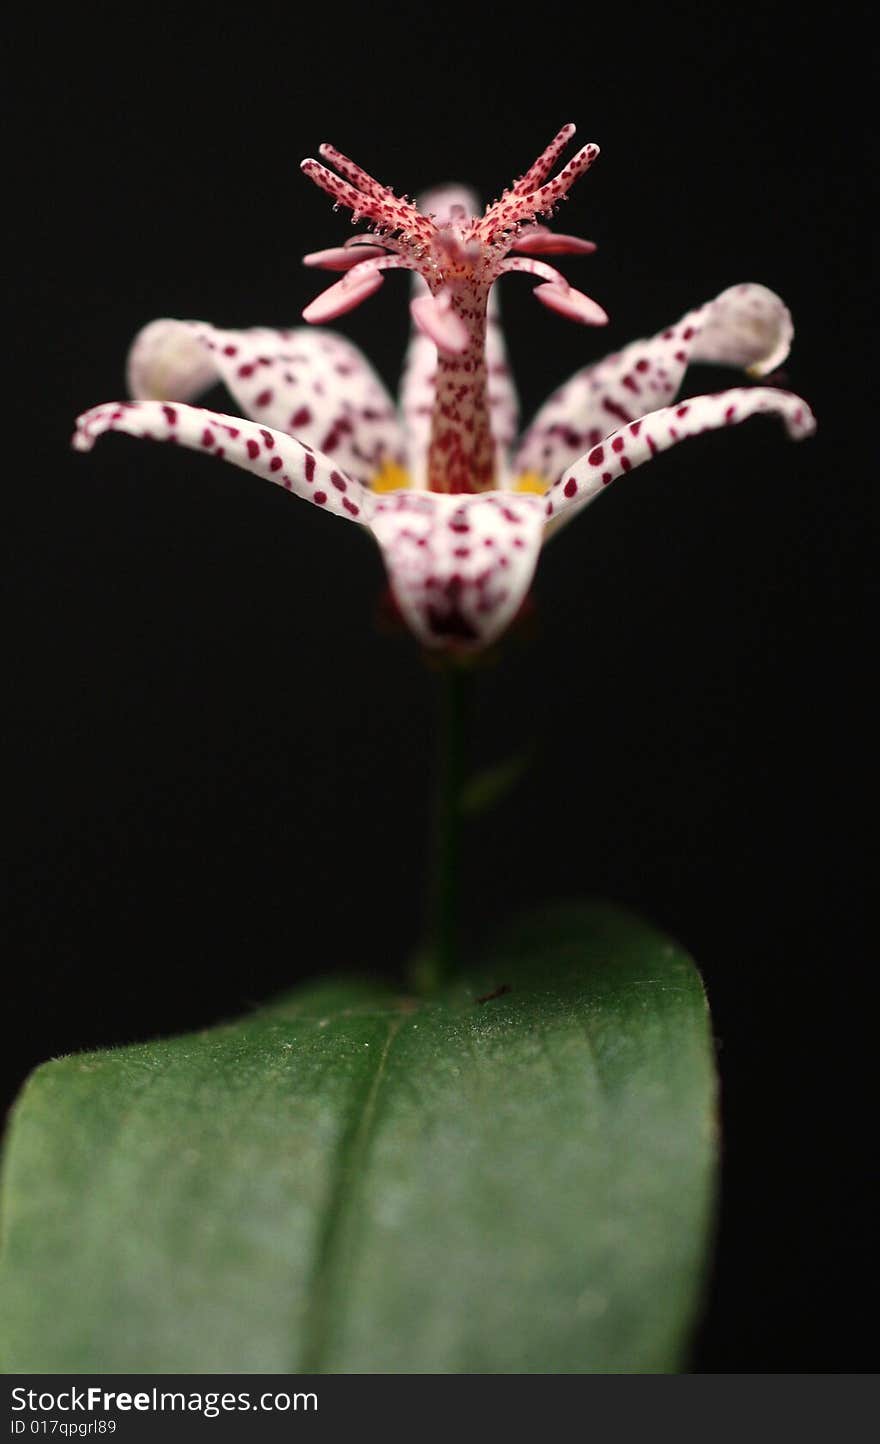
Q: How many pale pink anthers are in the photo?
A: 5